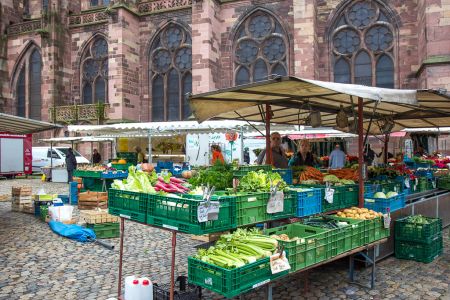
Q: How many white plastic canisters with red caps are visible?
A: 2